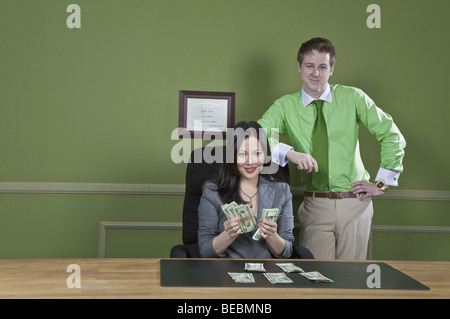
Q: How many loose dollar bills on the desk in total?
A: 5